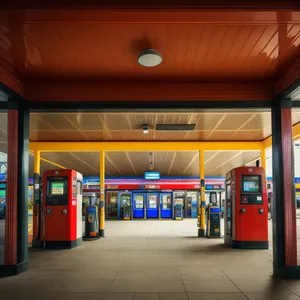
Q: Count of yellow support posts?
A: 4